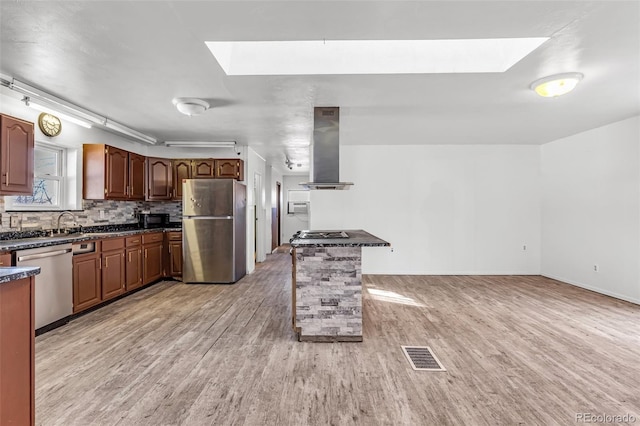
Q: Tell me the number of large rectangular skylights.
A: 1